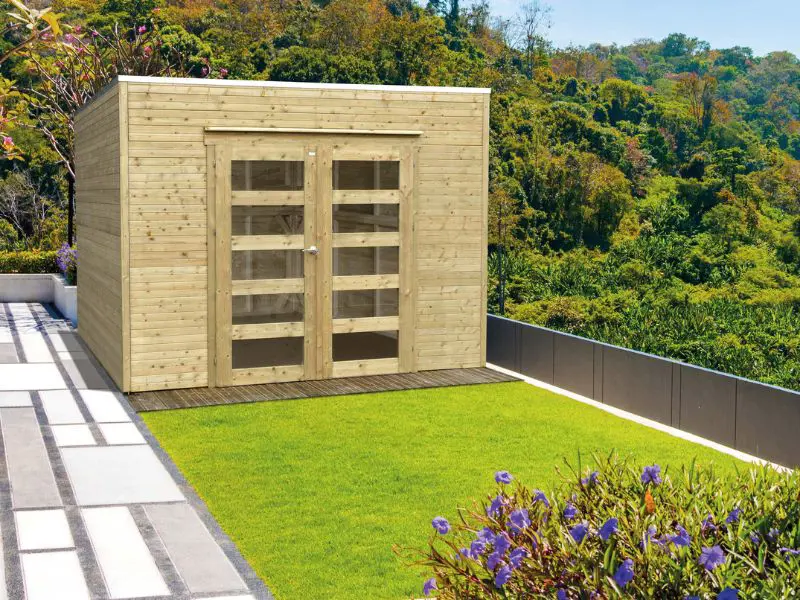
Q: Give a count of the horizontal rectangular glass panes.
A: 10